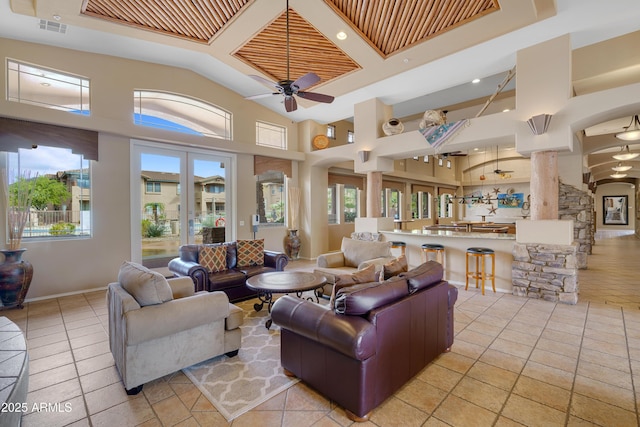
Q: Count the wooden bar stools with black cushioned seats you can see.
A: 3